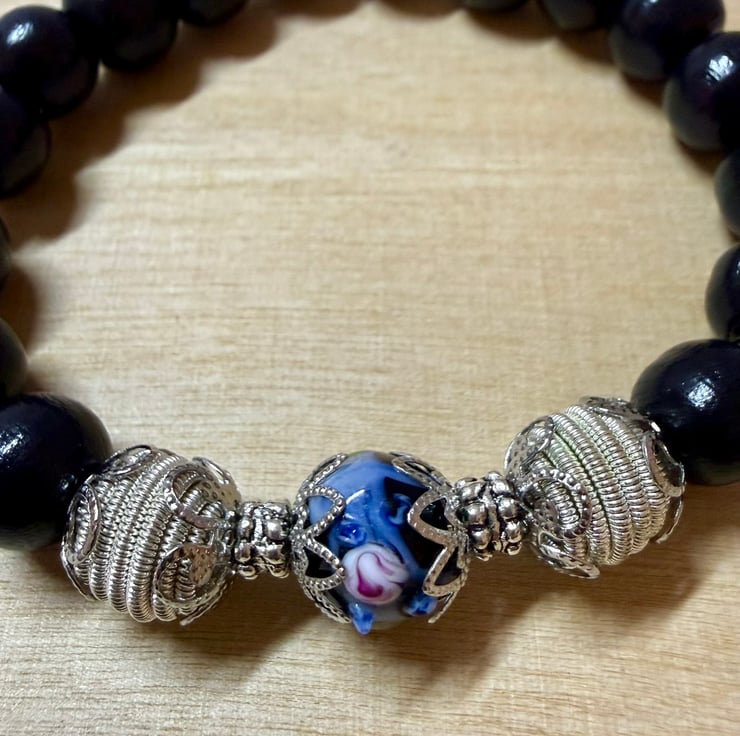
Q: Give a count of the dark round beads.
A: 14